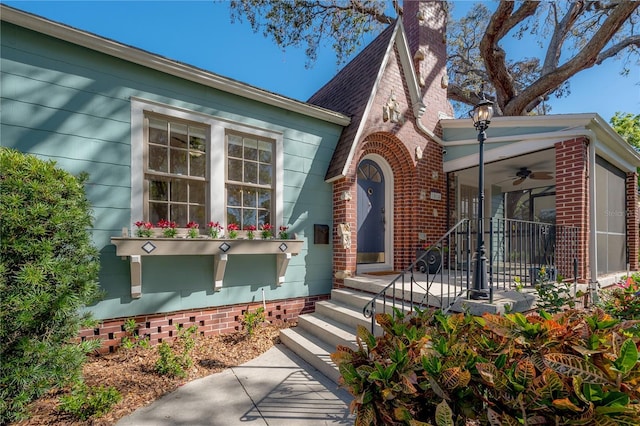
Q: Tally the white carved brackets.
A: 3